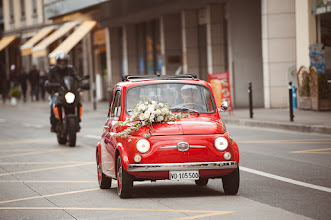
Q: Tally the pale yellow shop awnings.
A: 4